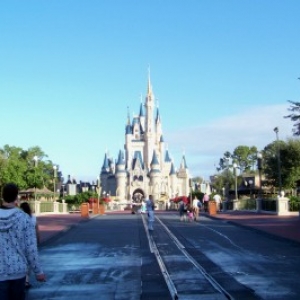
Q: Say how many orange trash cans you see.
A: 4